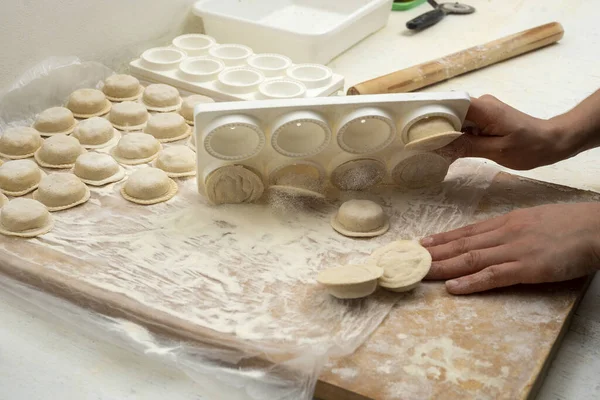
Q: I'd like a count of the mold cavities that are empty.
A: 11